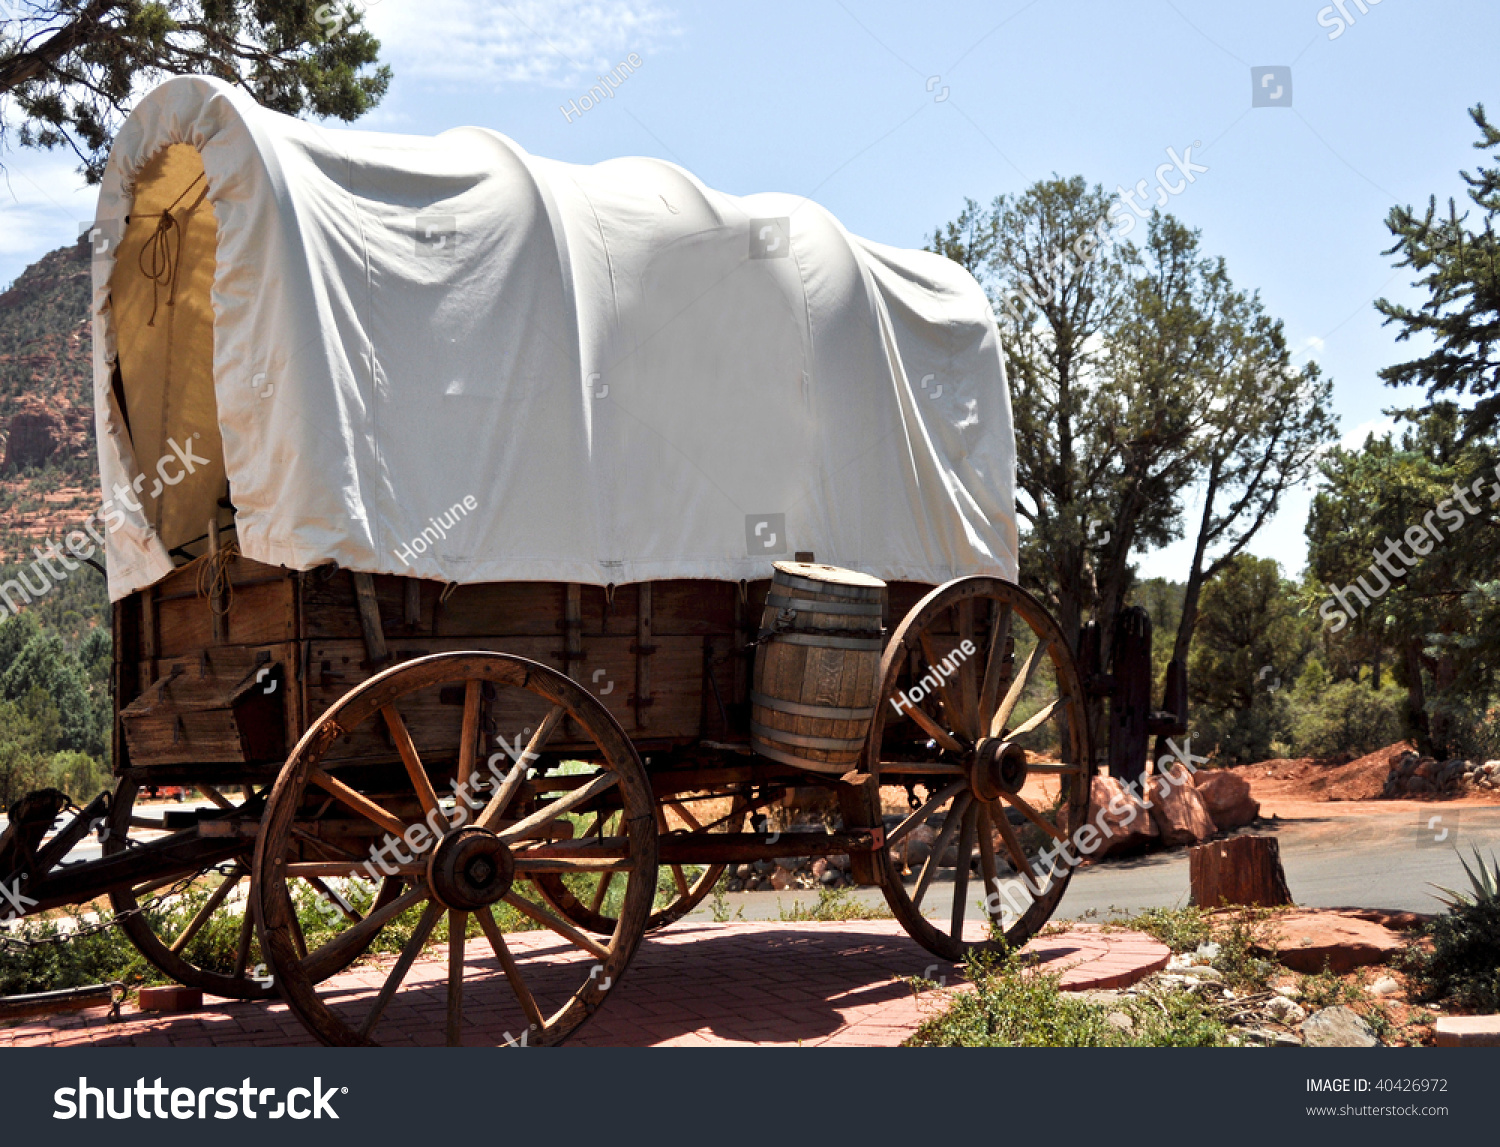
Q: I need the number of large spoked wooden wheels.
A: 4